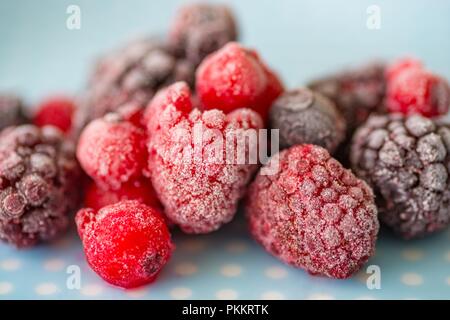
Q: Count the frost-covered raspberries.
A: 2